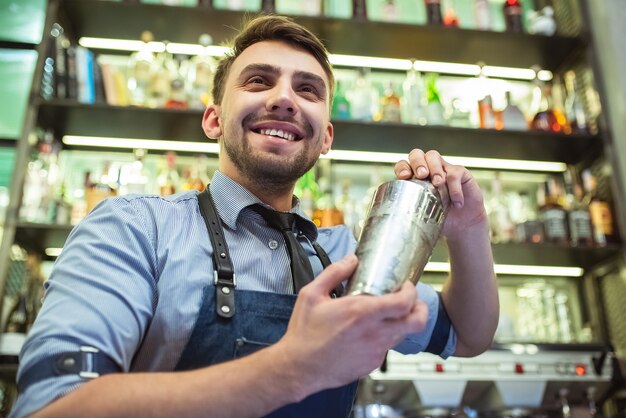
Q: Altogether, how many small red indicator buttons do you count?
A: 3